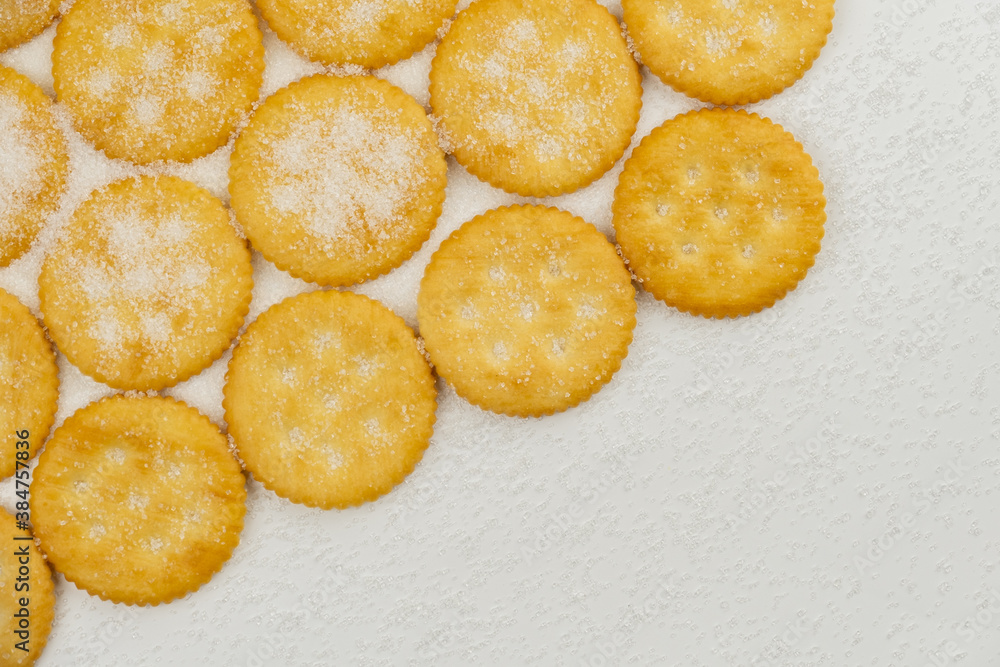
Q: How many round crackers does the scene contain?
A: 14